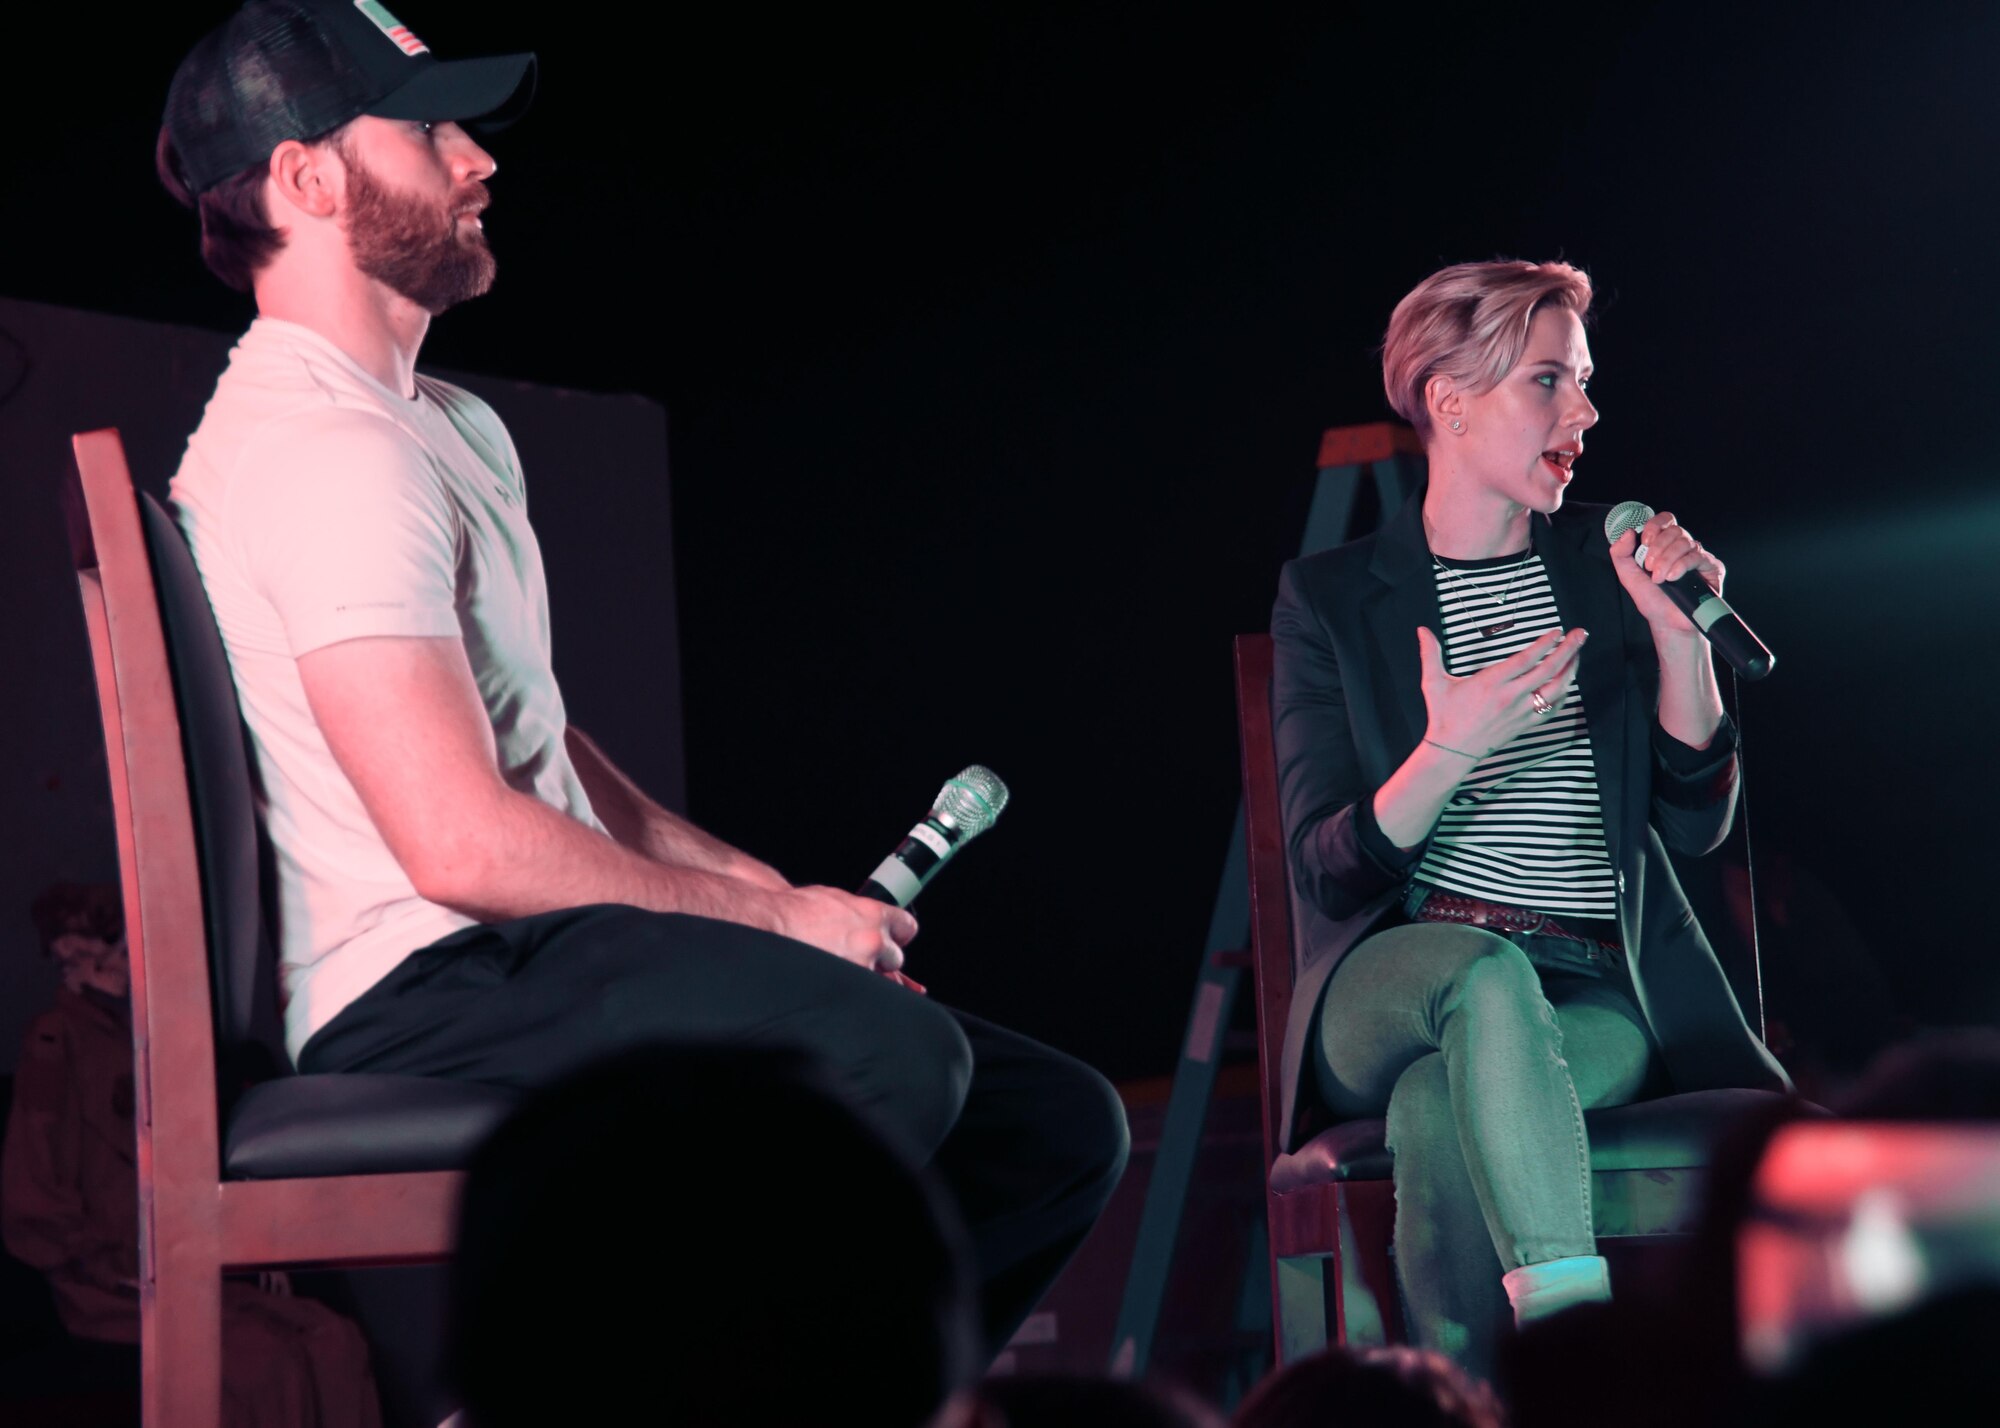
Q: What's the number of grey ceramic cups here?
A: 0